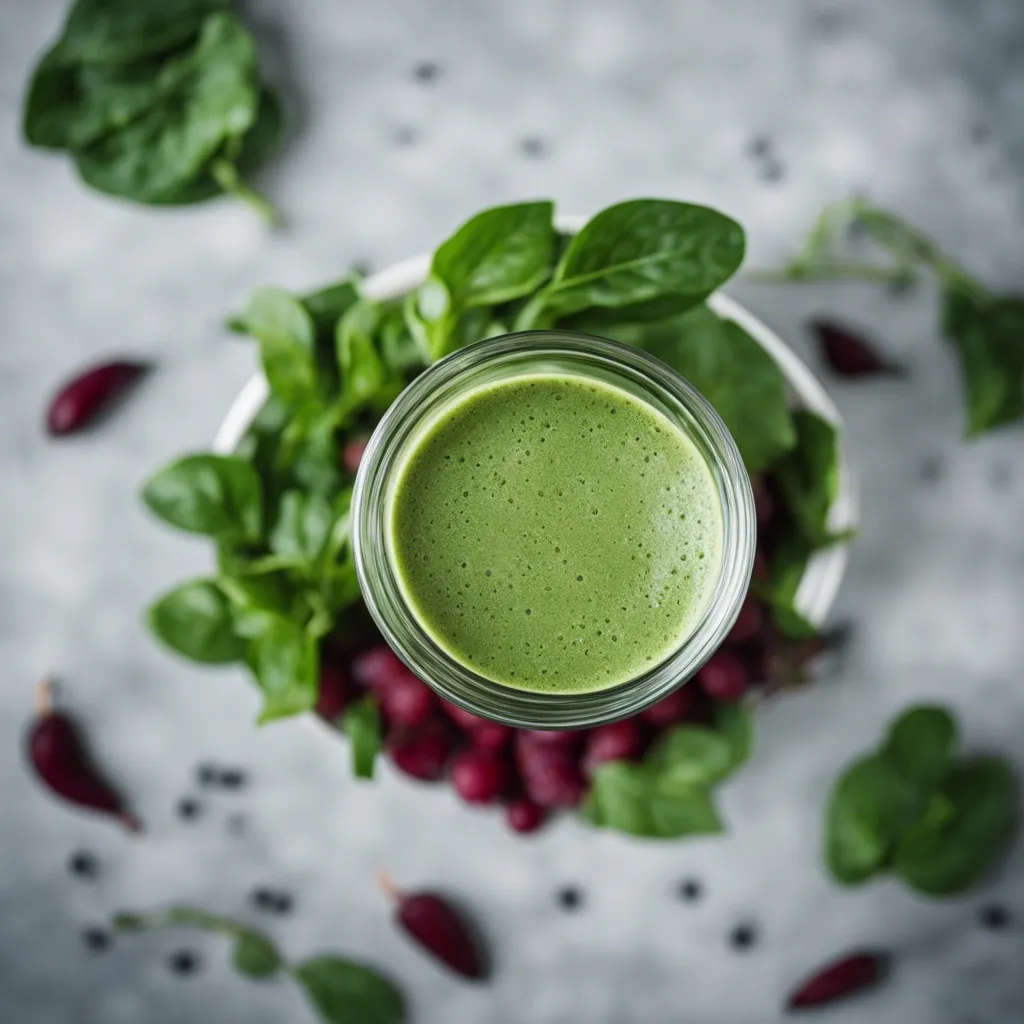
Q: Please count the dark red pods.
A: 5